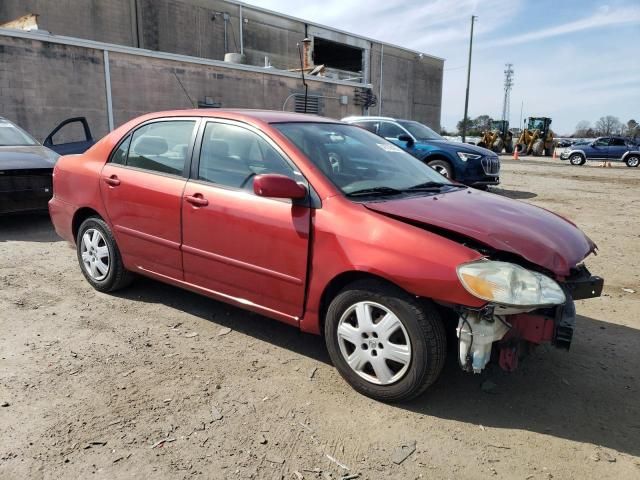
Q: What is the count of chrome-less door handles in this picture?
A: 2